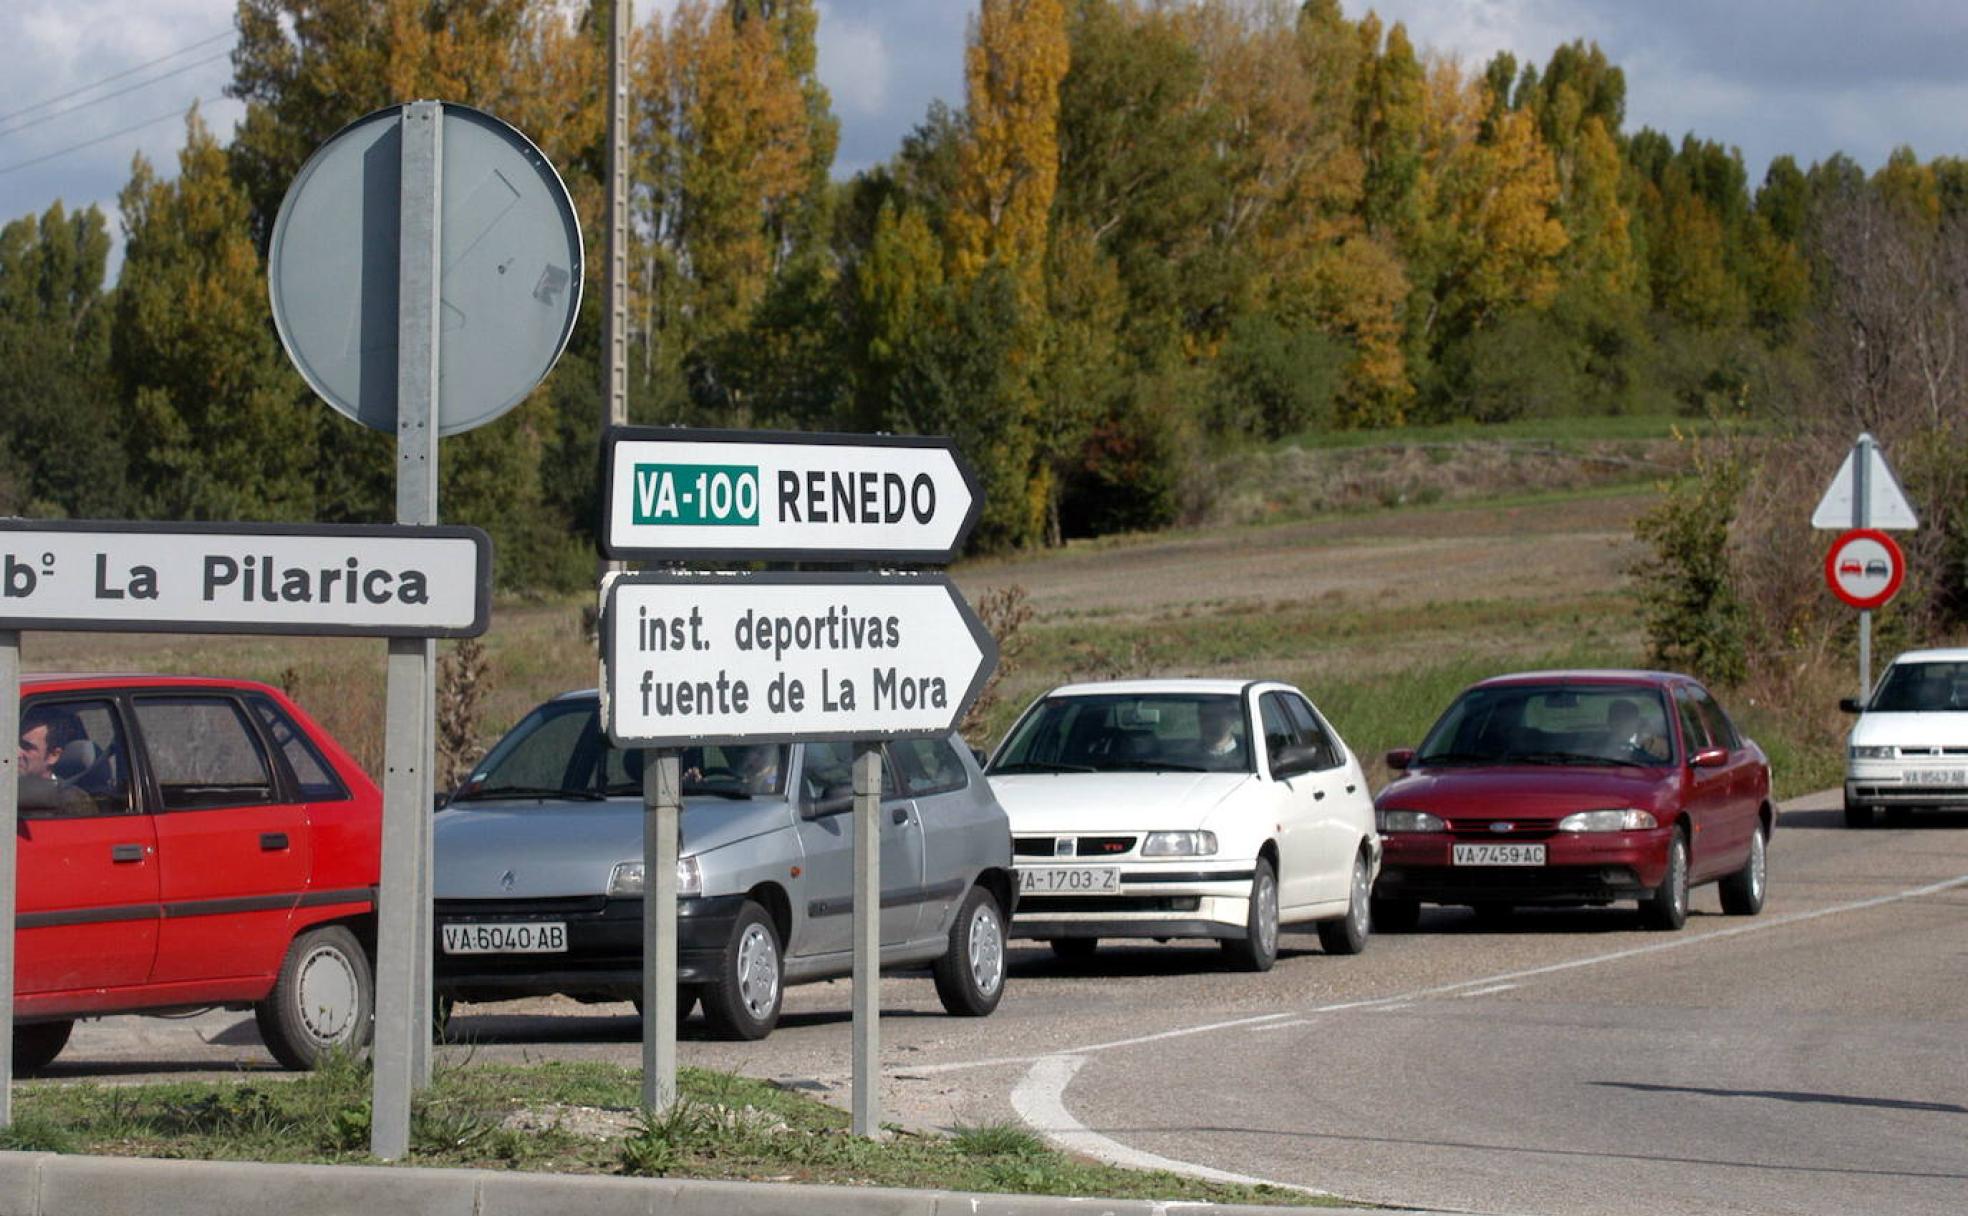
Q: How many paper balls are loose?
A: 0